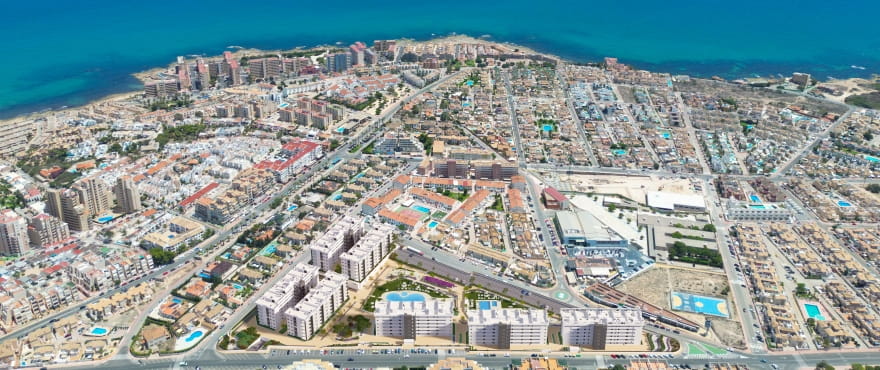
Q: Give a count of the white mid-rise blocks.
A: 7